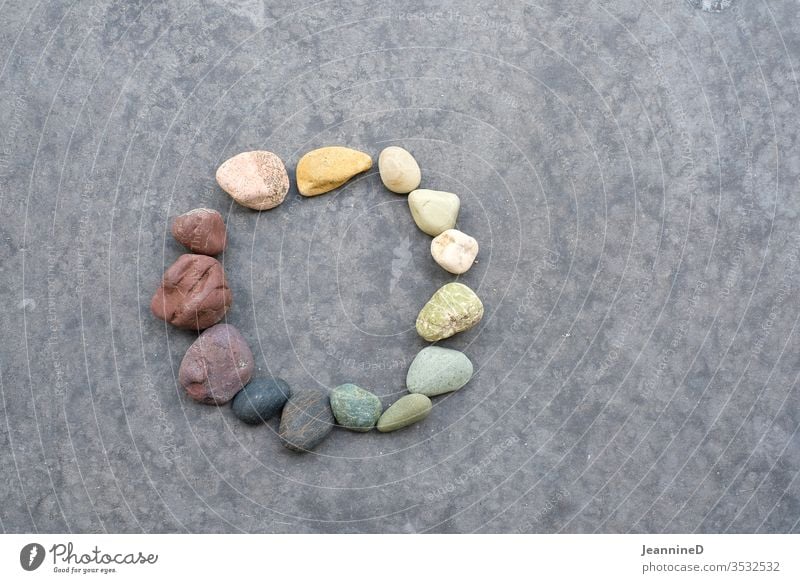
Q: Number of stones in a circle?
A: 14